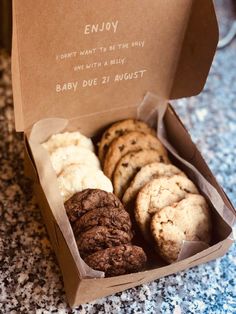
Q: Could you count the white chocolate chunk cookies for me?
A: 3